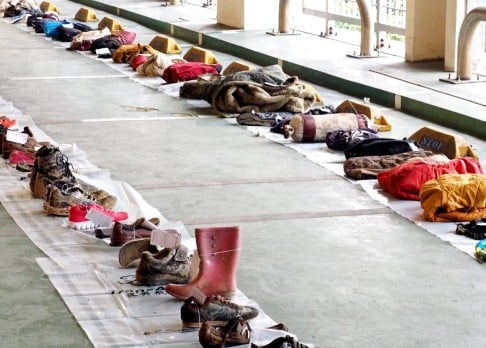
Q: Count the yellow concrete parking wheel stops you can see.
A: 9